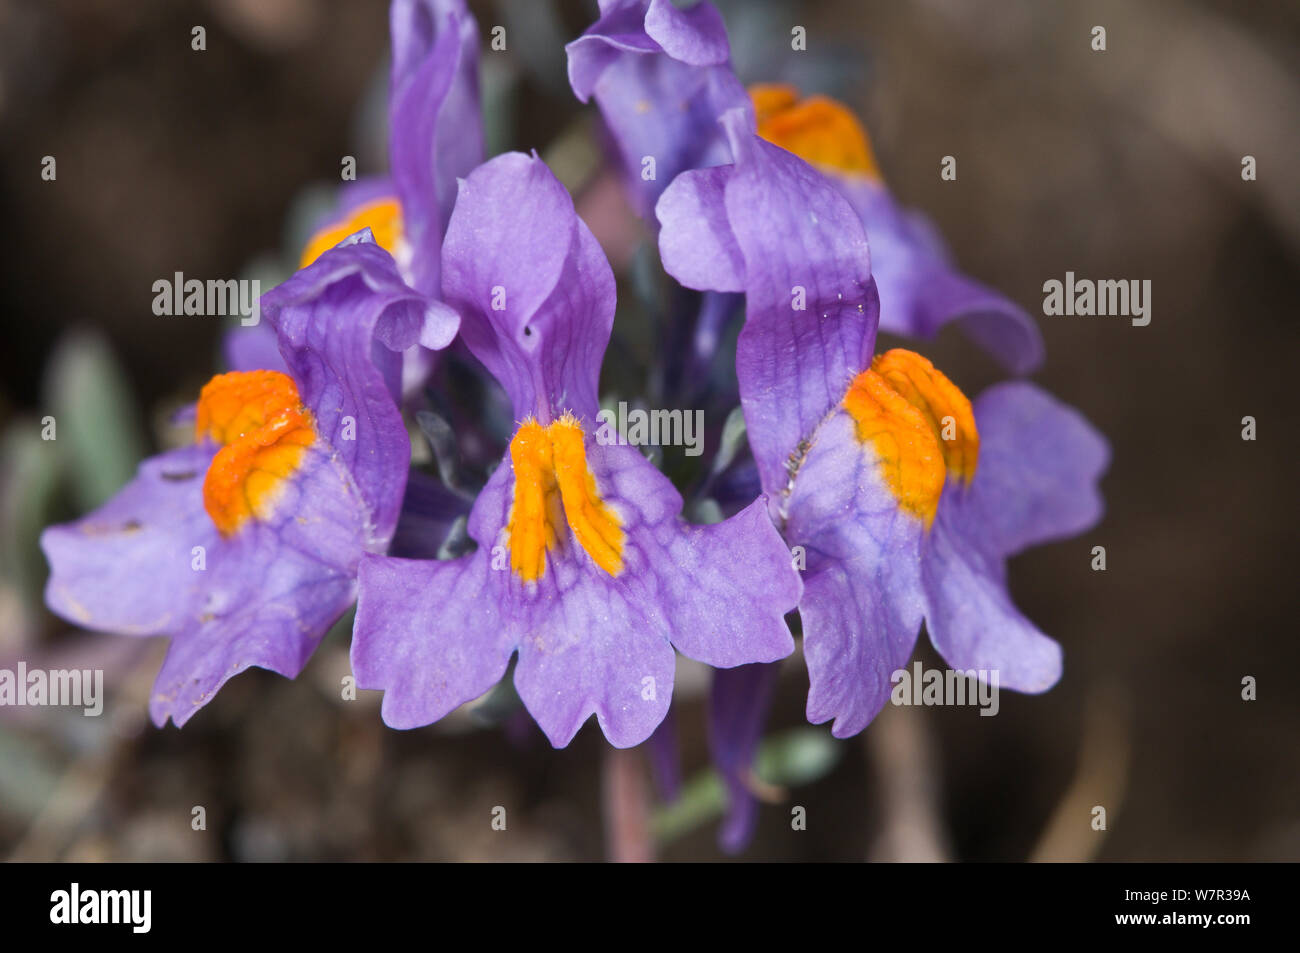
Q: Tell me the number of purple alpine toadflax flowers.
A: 5